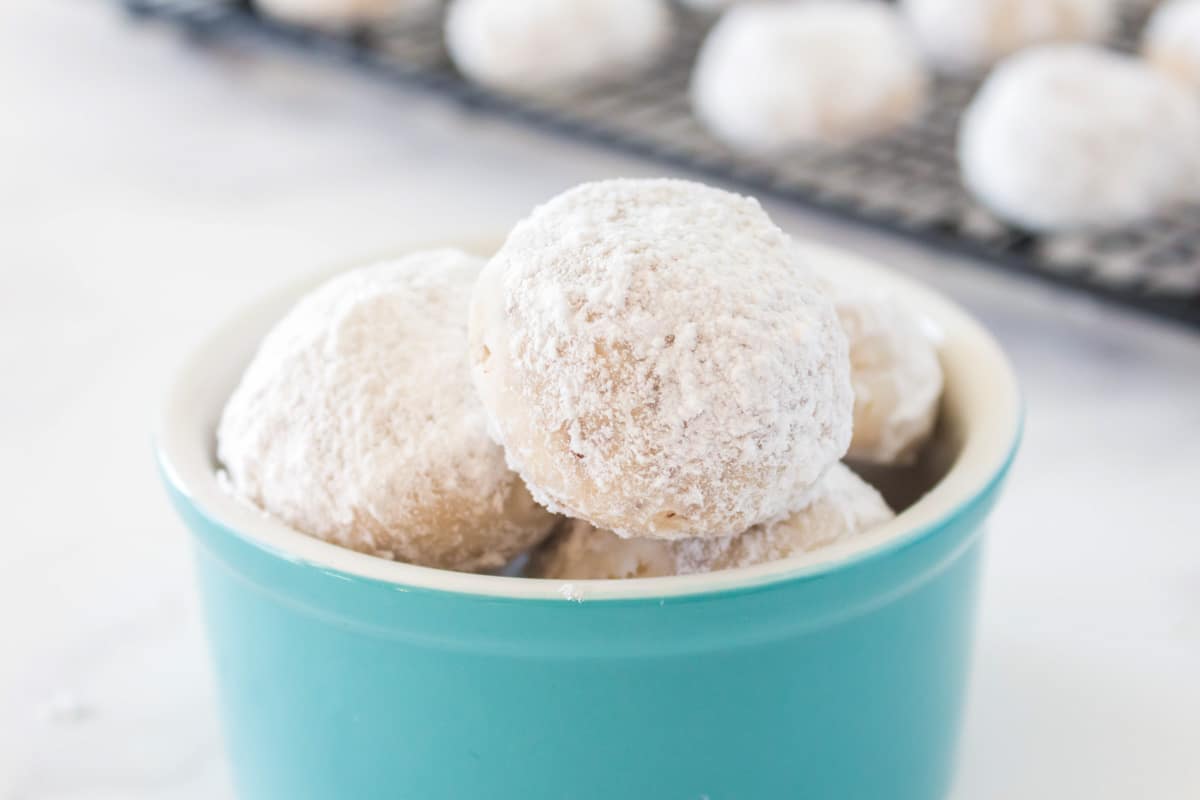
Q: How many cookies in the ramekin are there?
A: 4